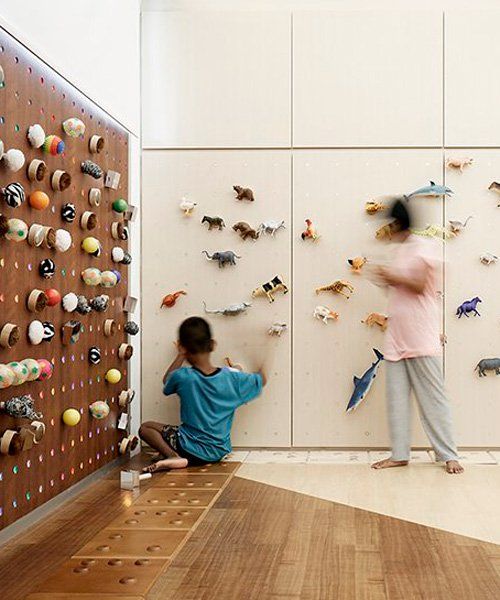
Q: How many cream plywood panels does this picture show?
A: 6